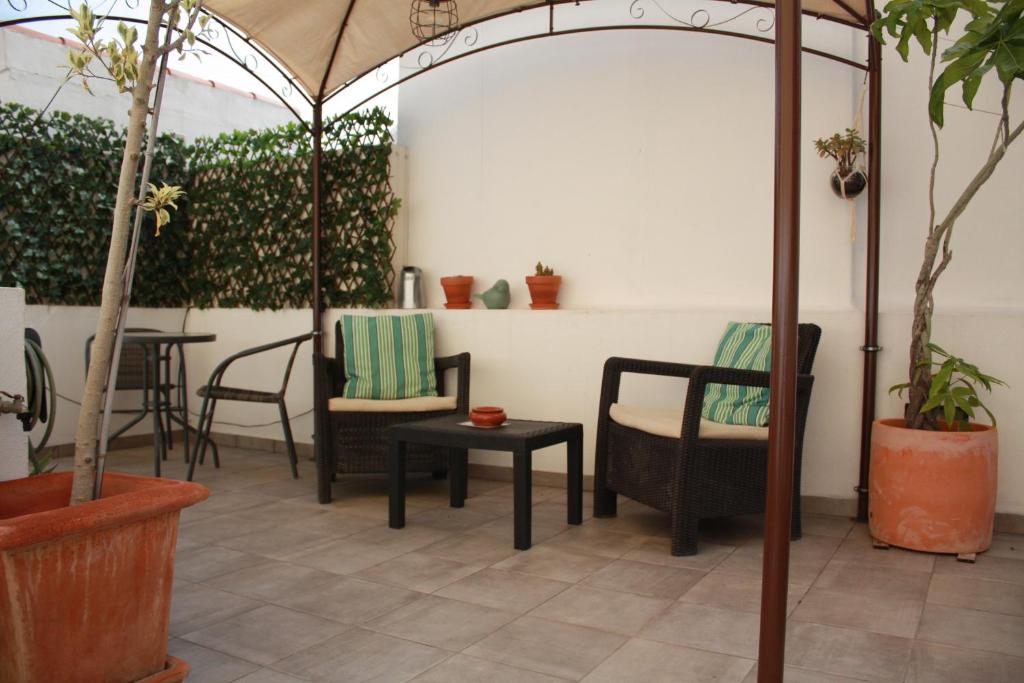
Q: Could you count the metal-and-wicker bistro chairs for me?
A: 2